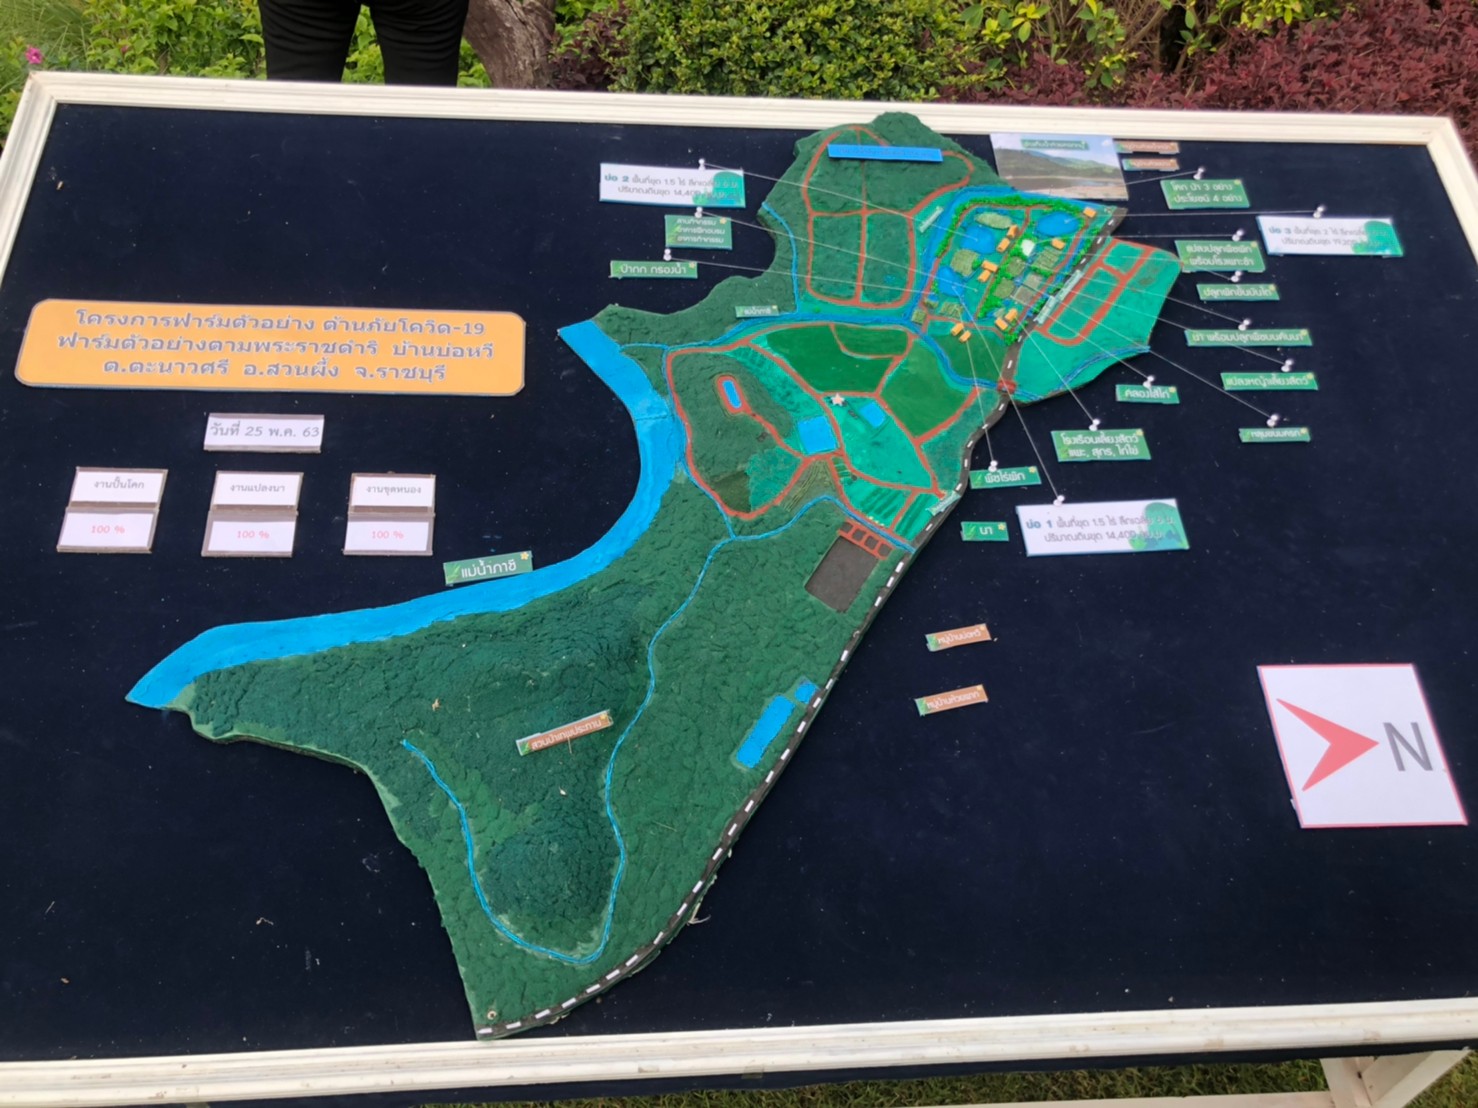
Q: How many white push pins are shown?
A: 14